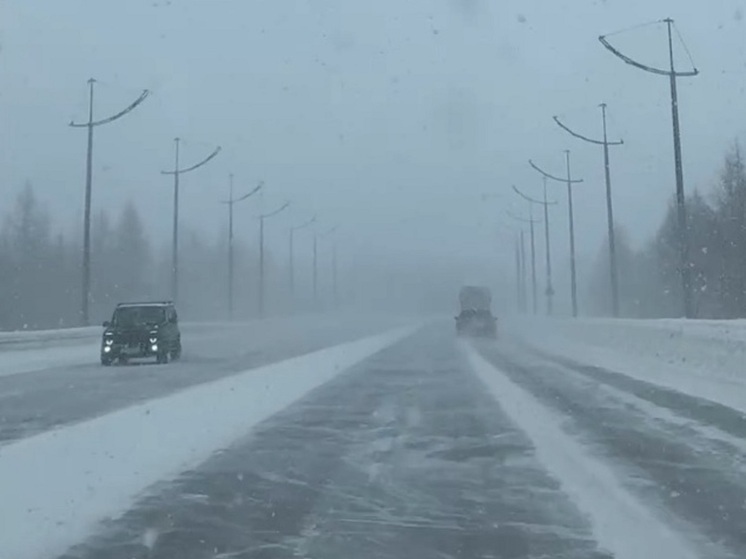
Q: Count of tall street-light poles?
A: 14